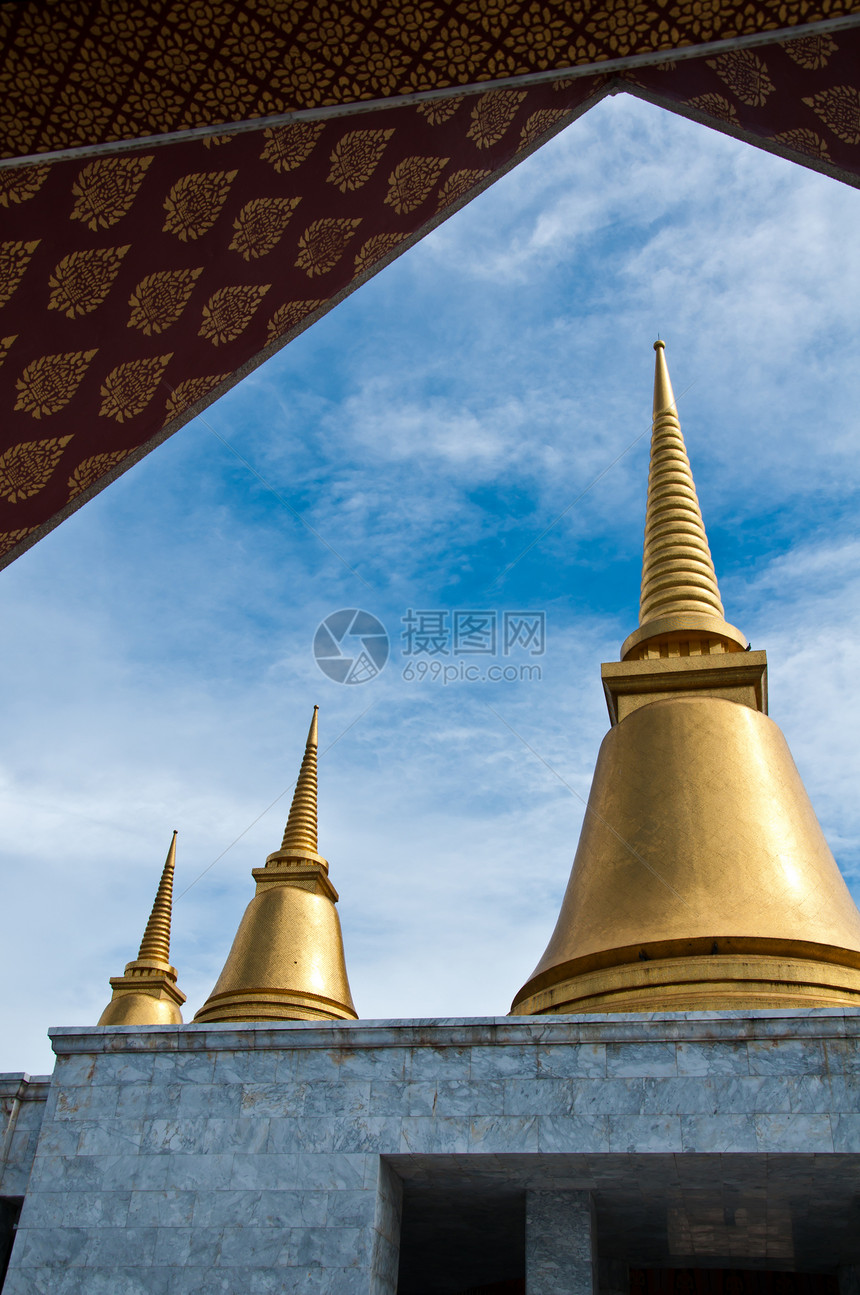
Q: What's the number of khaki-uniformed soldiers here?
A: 0